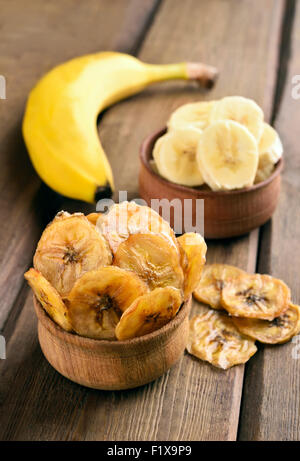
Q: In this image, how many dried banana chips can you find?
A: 12